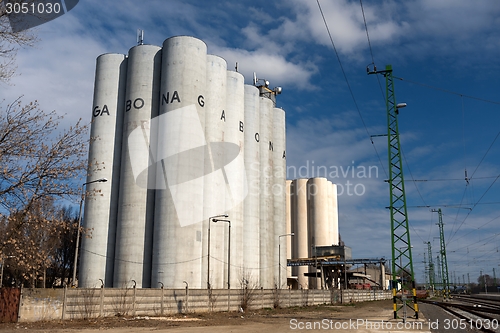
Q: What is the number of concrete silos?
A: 13